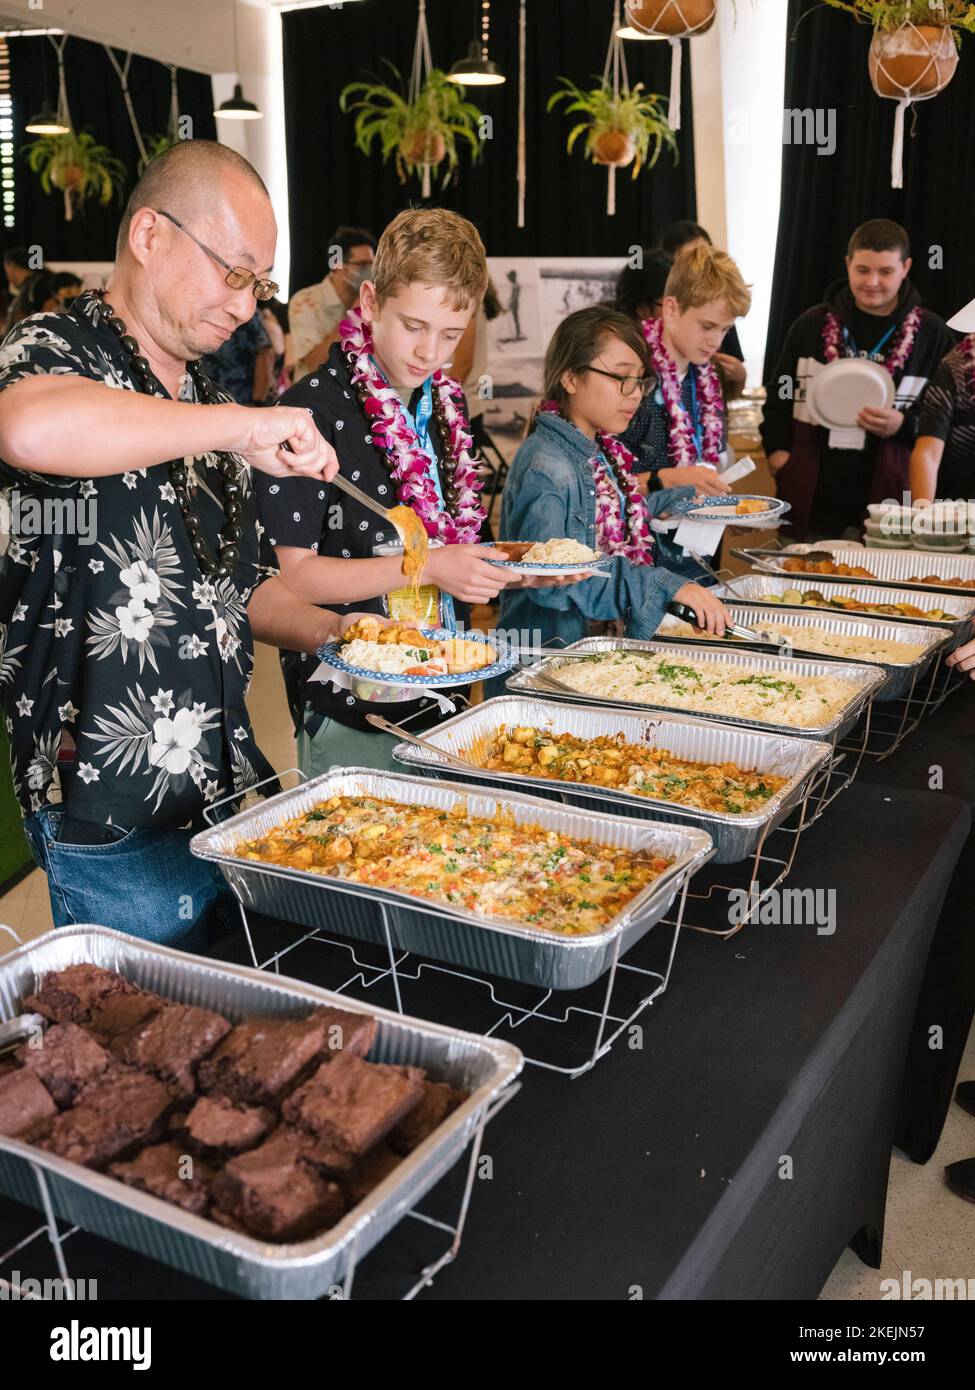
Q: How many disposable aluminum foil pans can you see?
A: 7